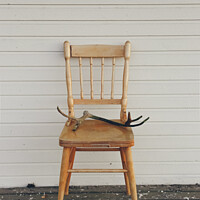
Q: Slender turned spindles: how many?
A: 4